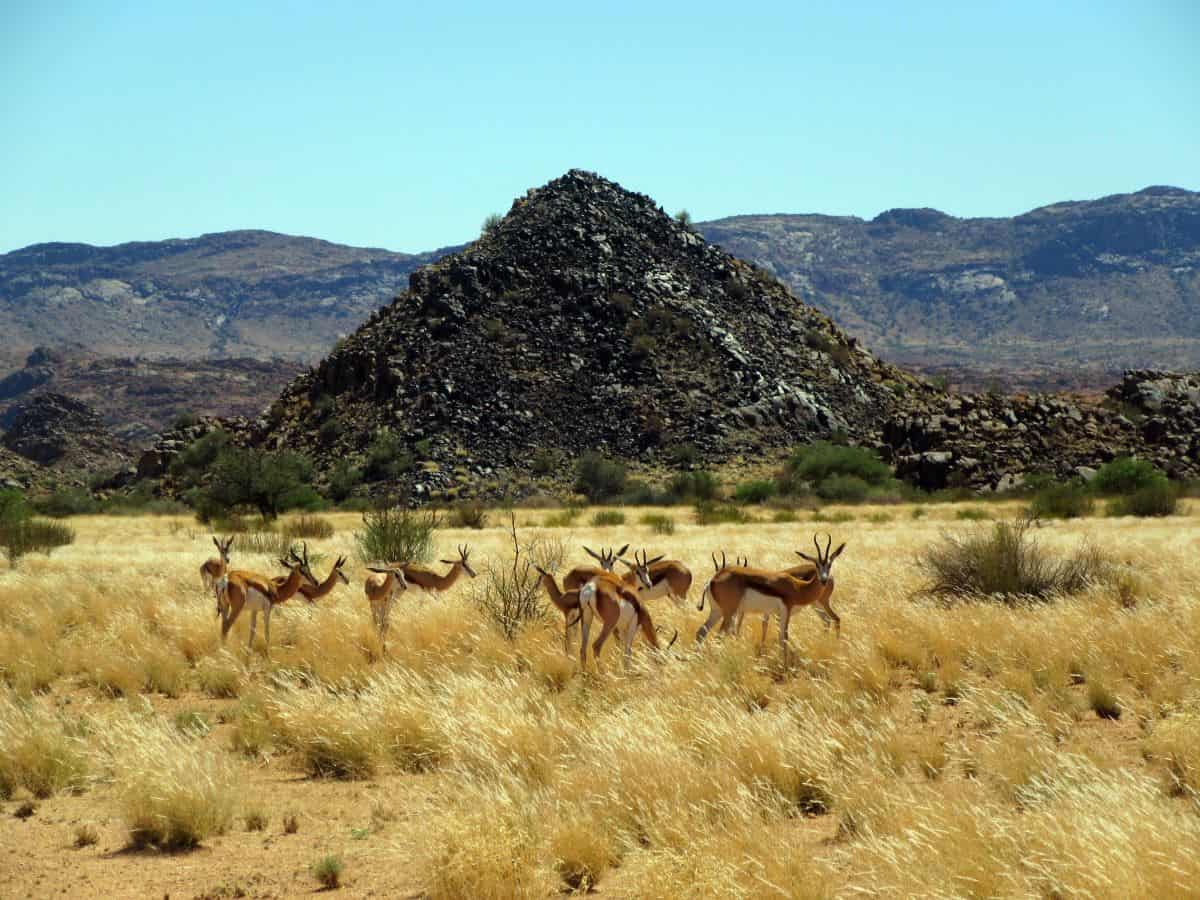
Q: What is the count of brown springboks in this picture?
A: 12